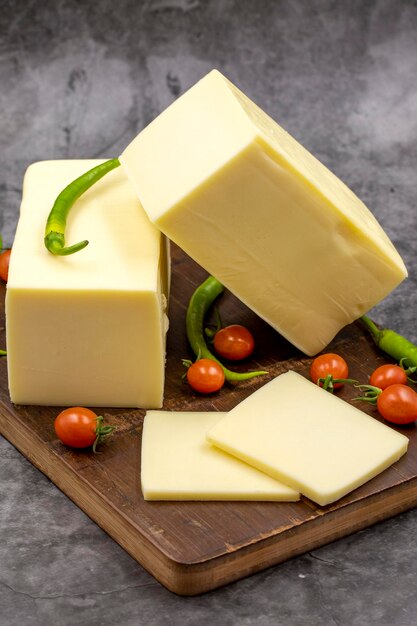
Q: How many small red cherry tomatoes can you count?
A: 7